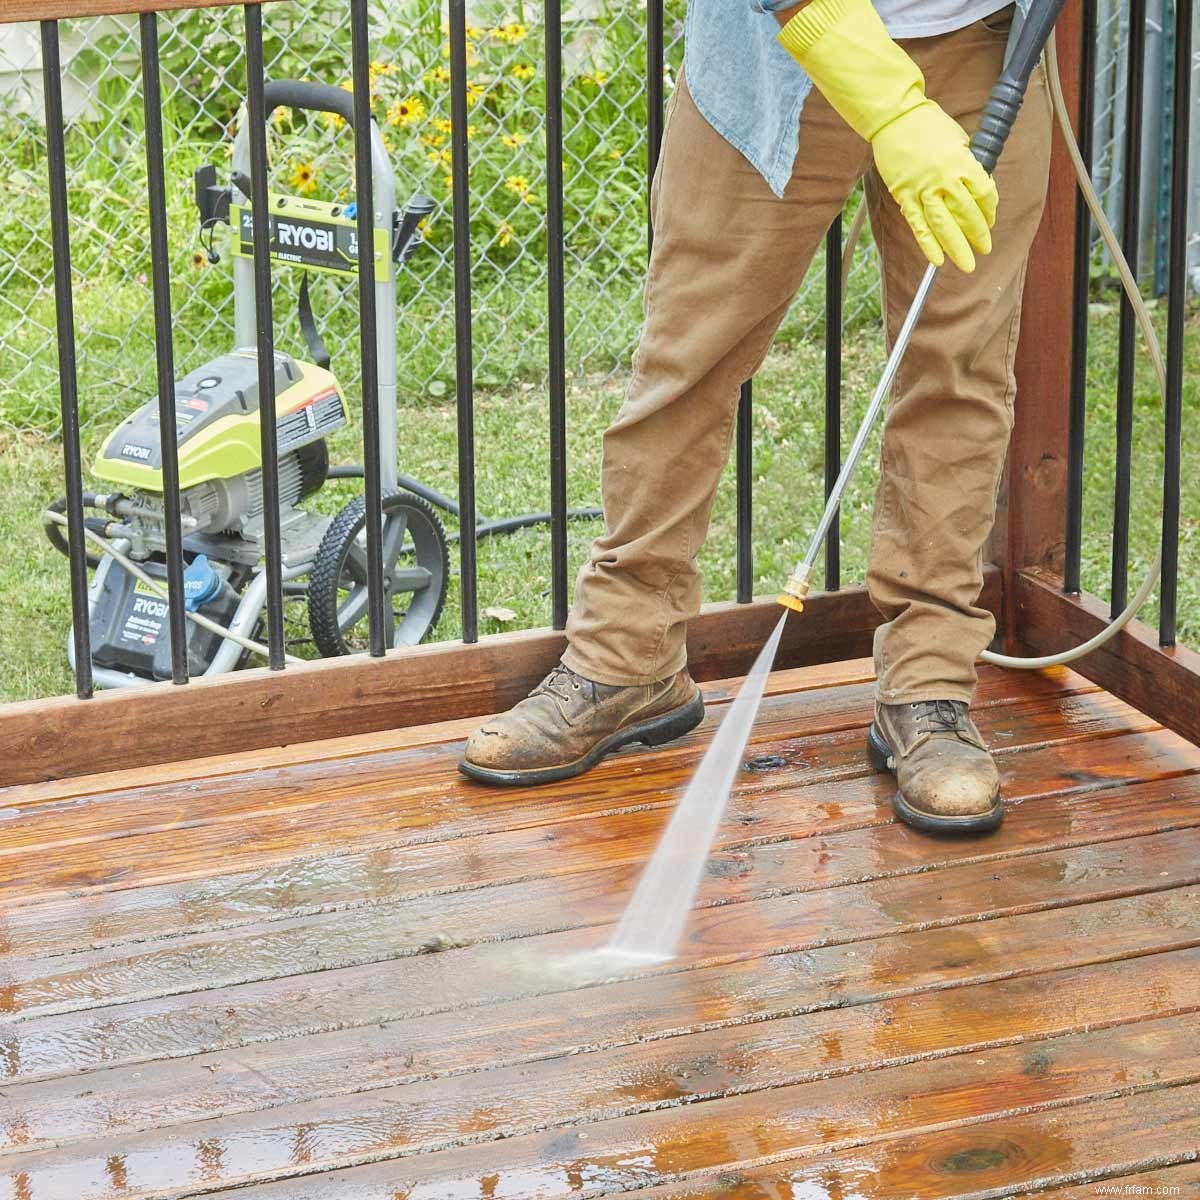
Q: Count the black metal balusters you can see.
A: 12